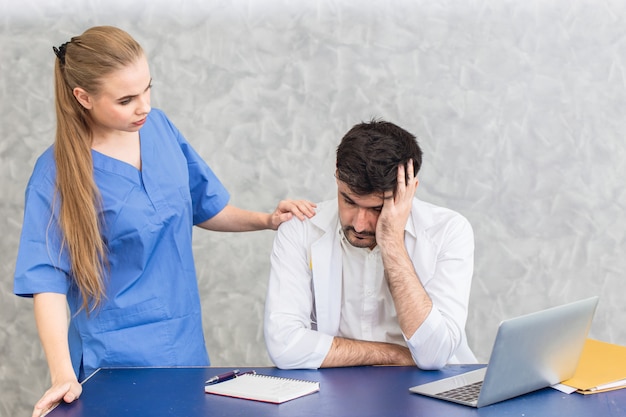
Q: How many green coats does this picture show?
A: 0